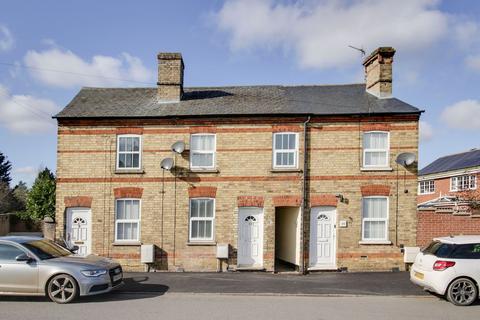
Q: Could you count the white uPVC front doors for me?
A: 3